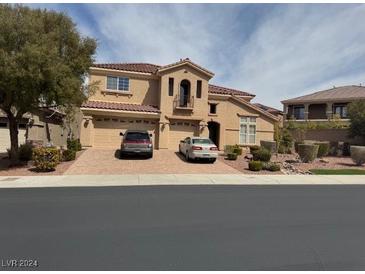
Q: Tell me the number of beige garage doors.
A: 2